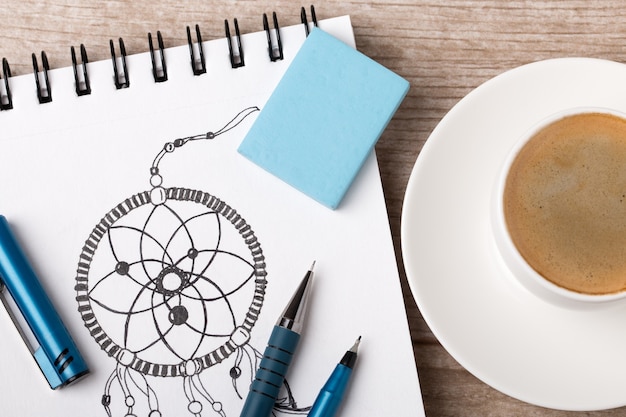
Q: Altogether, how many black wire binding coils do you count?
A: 9